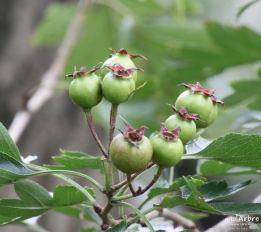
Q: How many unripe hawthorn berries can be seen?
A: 8